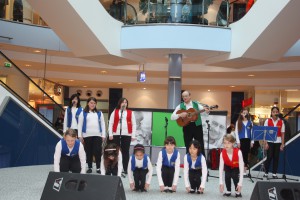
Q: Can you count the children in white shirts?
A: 11